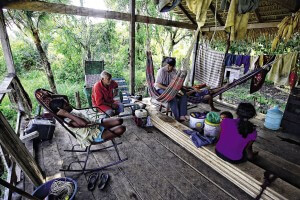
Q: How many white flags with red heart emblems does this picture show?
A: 0